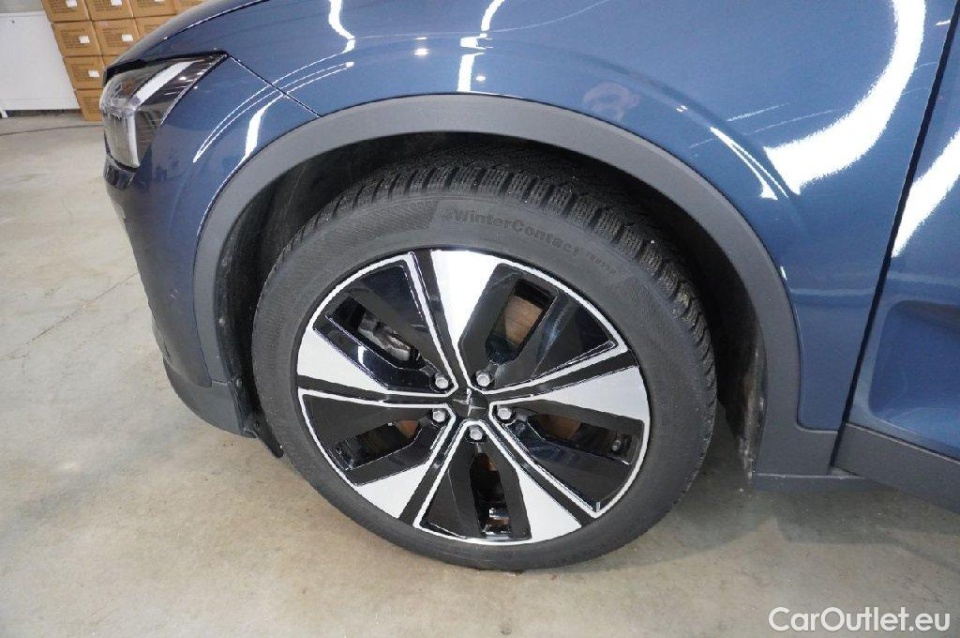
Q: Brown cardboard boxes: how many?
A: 10